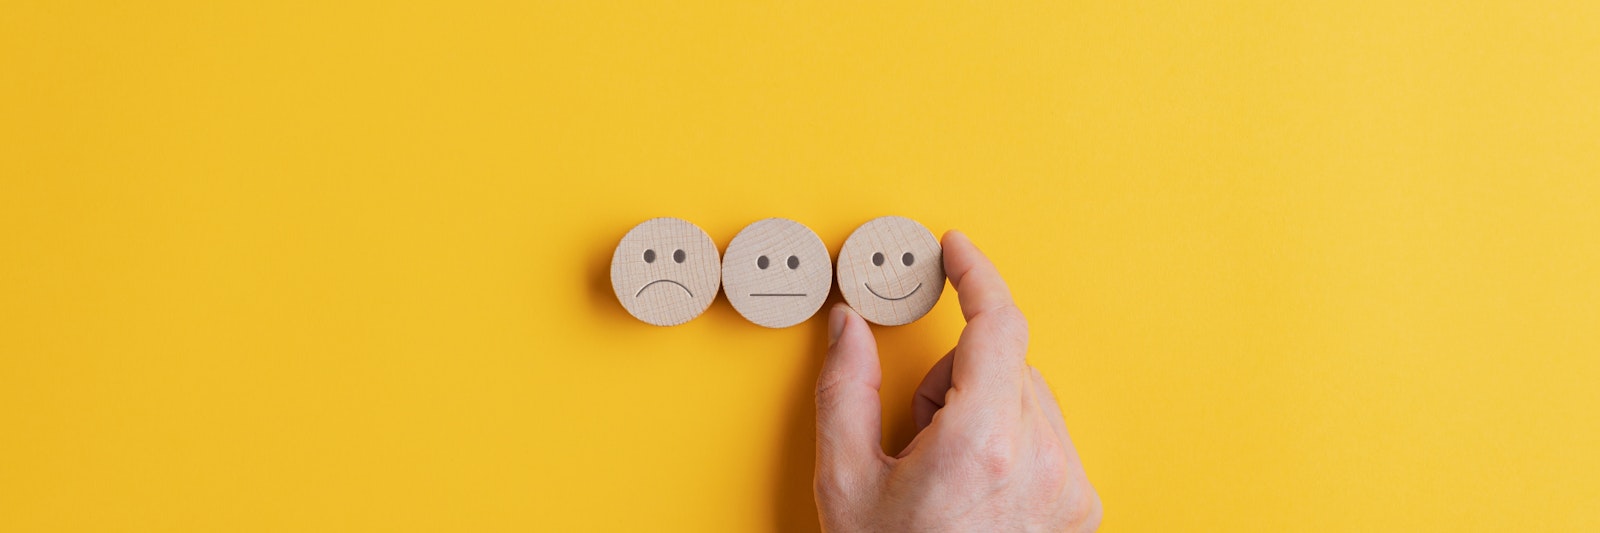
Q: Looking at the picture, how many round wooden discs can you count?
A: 3